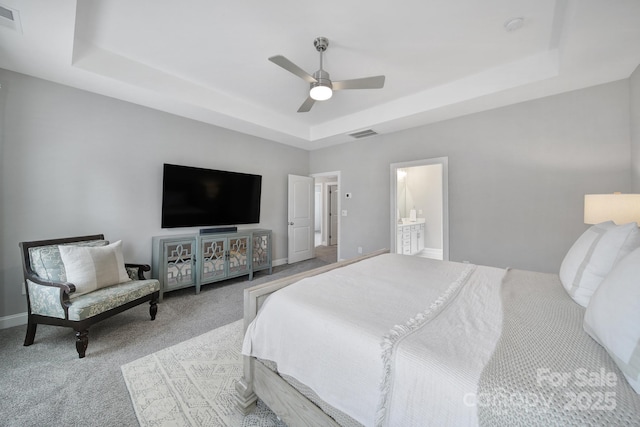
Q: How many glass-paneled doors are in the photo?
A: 4